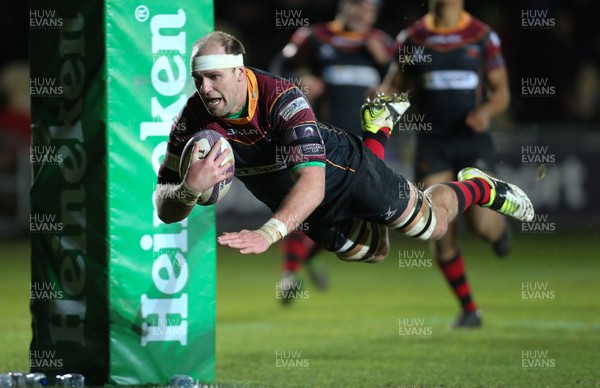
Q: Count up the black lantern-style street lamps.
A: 0